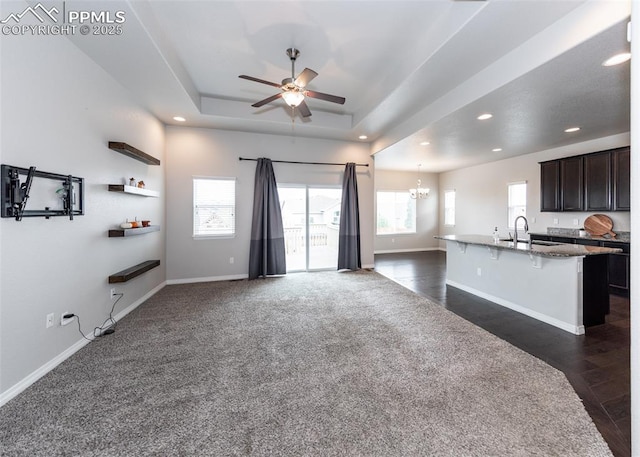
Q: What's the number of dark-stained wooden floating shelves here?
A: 4